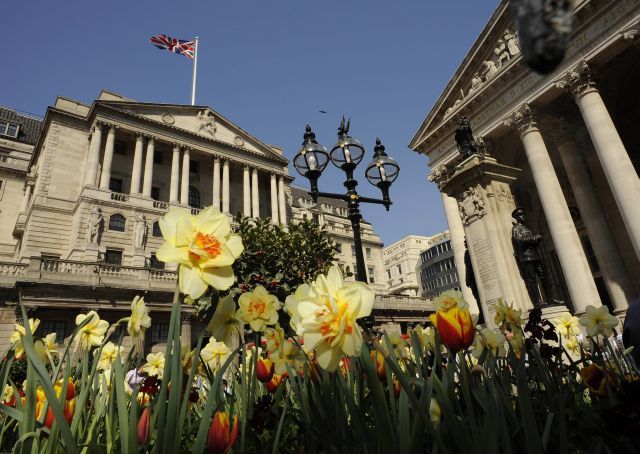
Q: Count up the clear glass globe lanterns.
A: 3